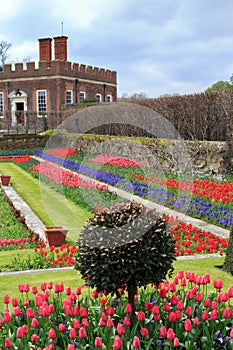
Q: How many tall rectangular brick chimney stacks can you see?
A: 2